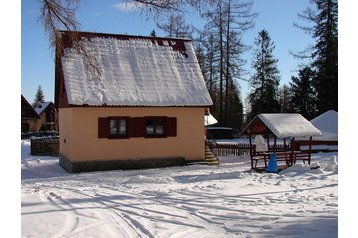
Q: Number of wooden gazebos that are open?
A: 1